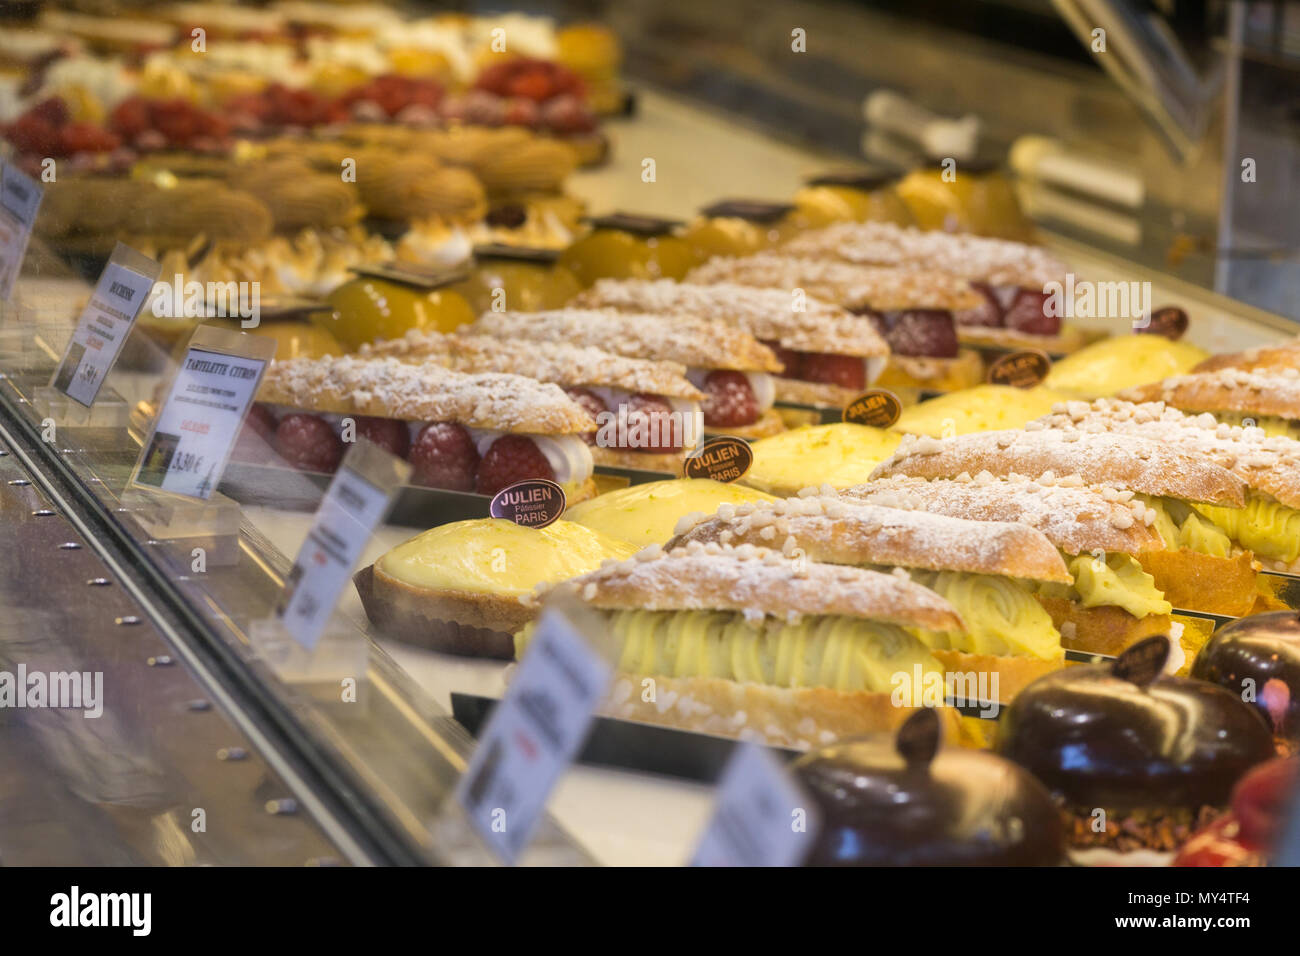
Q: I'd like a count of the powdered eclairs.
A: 13